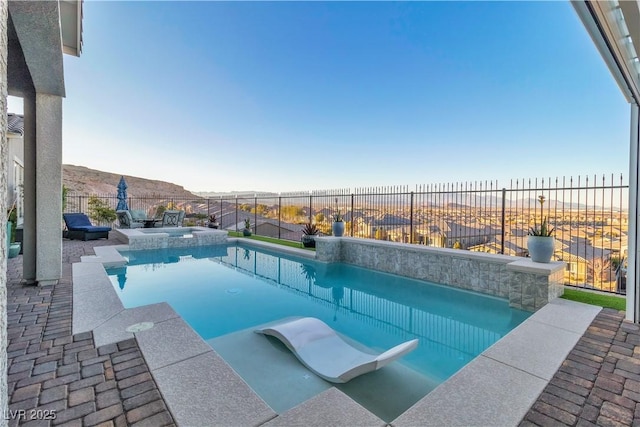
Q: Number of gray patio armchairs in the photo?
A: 4